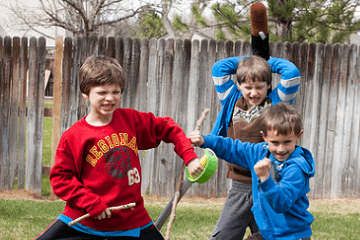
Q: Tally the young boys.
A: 3